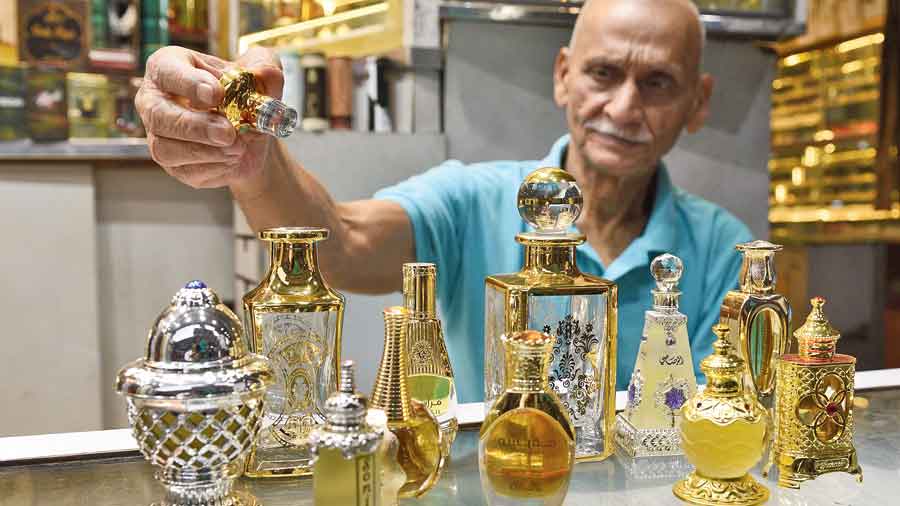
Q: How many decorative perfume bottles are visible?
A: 11